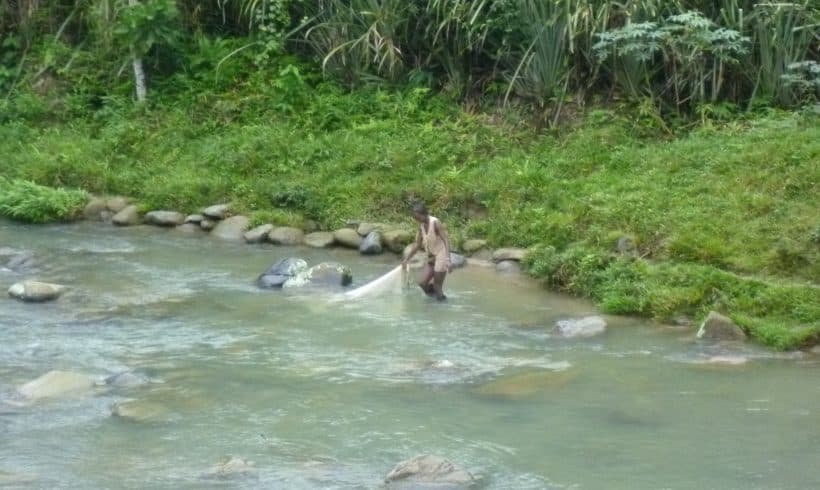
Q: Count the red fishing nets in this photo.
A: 0